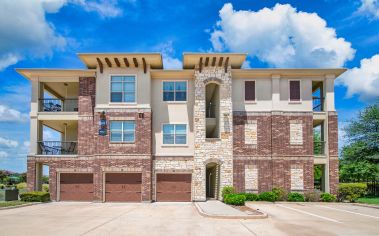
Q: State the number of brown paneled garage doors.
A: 3